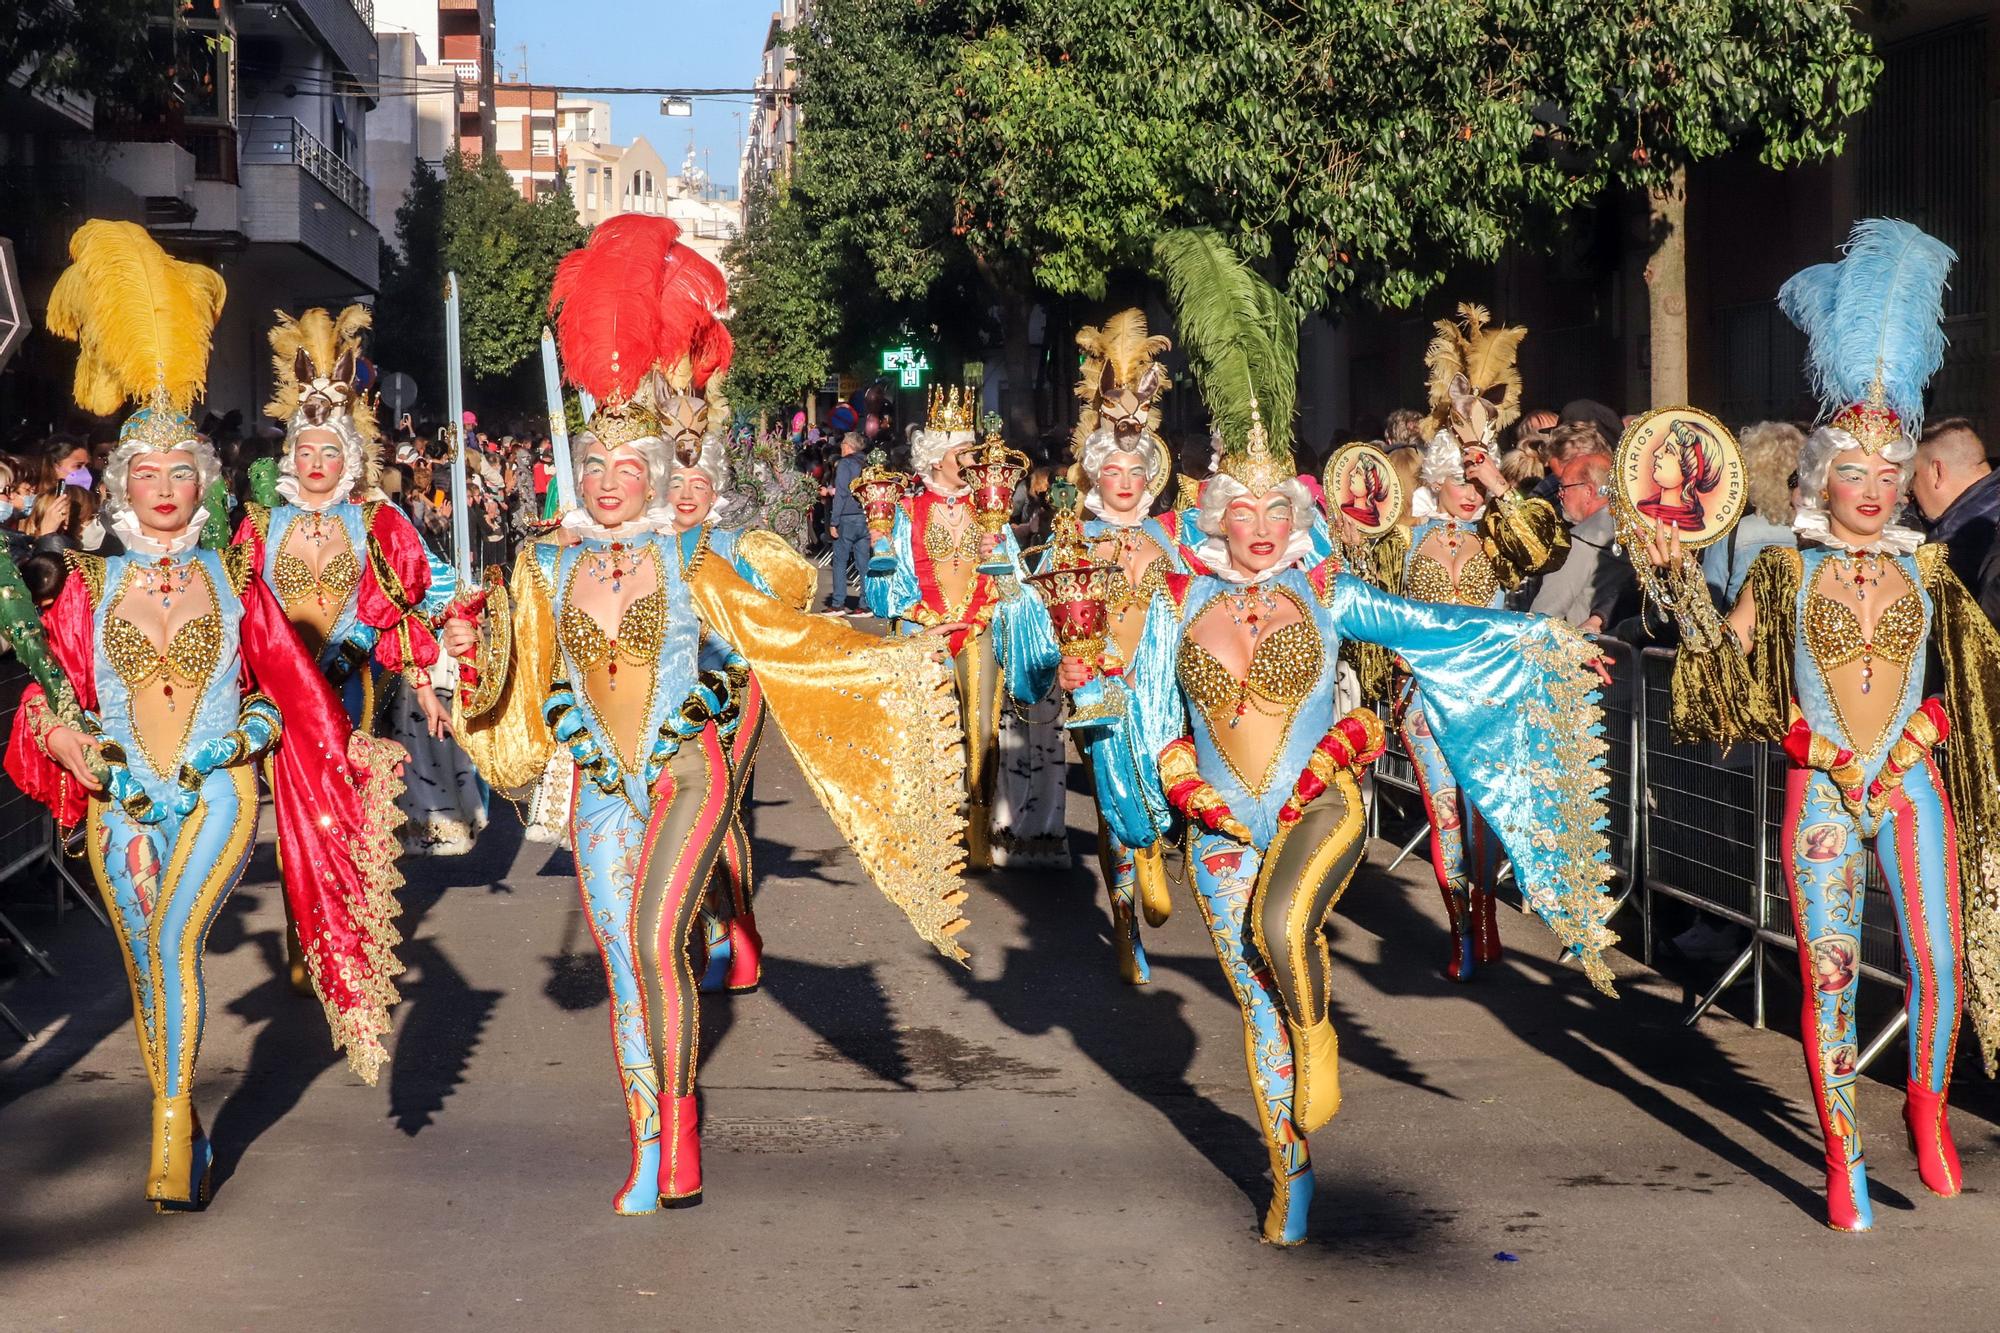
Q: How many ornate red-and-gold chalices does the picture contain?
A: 3